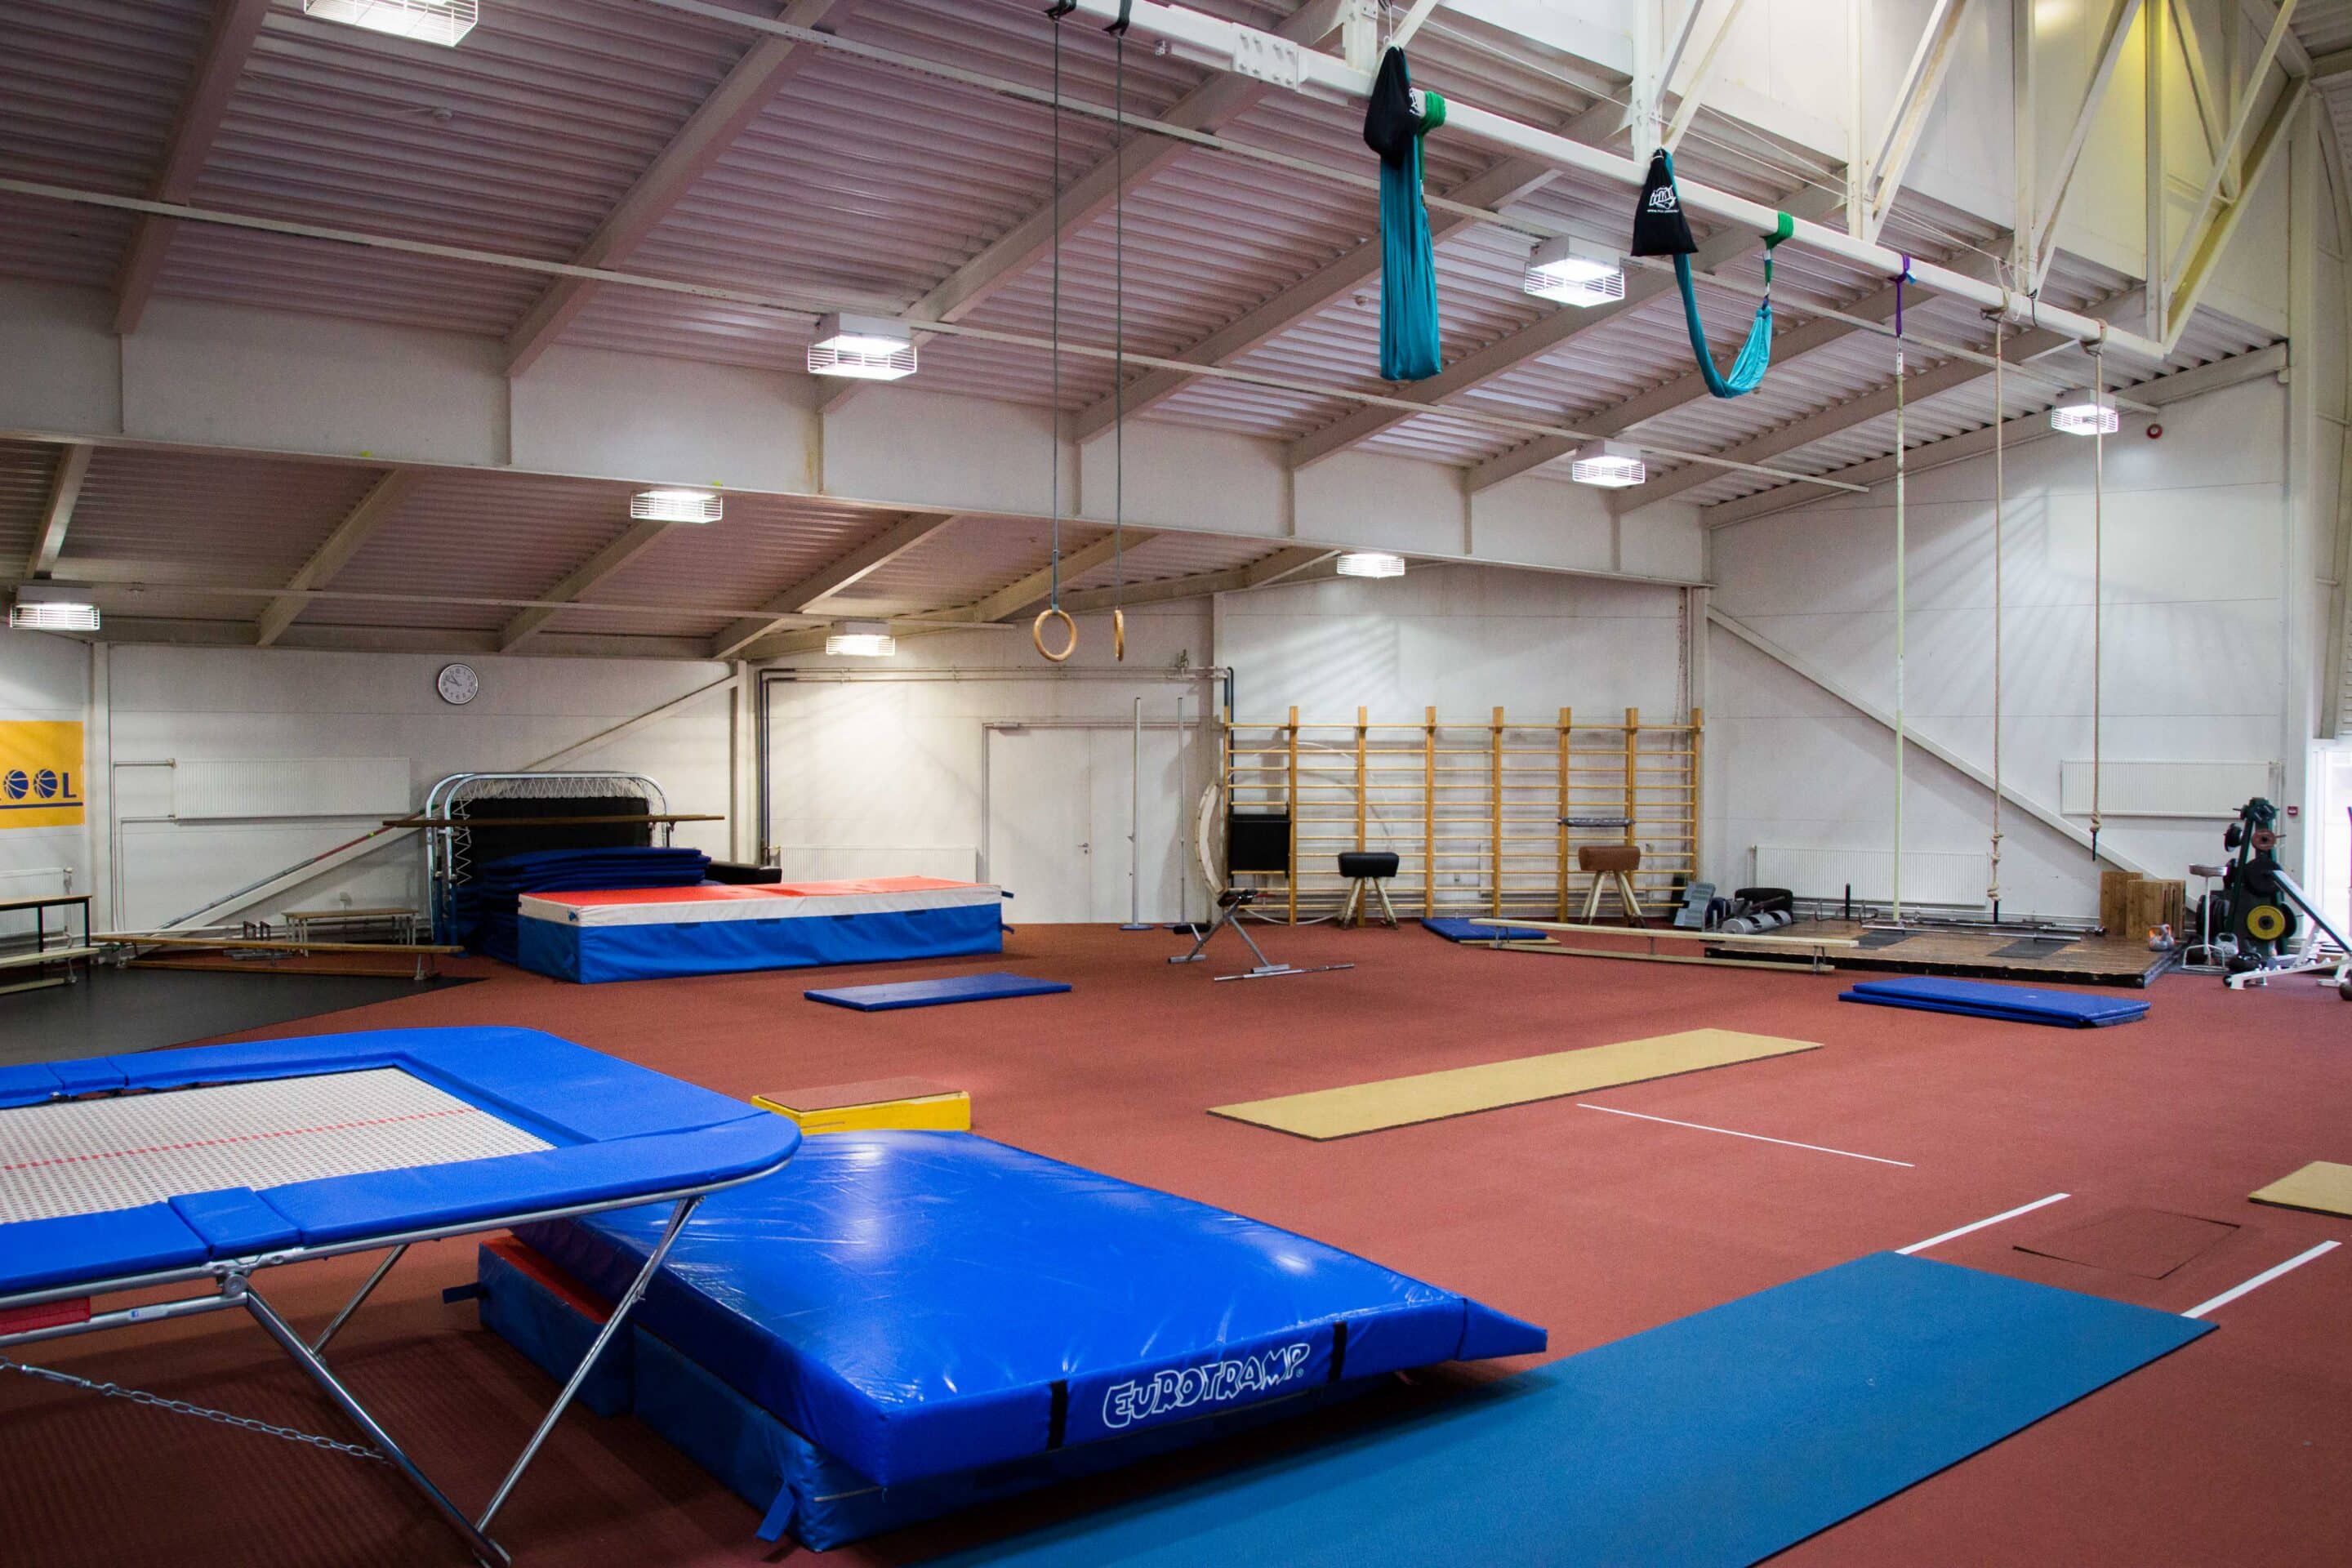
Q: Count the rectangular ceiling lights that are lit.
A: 9